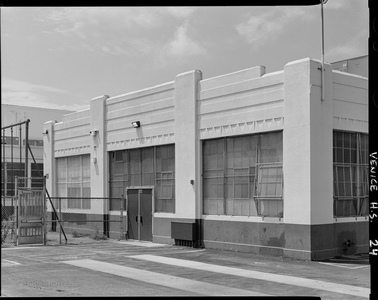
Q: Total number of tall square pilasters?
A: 4